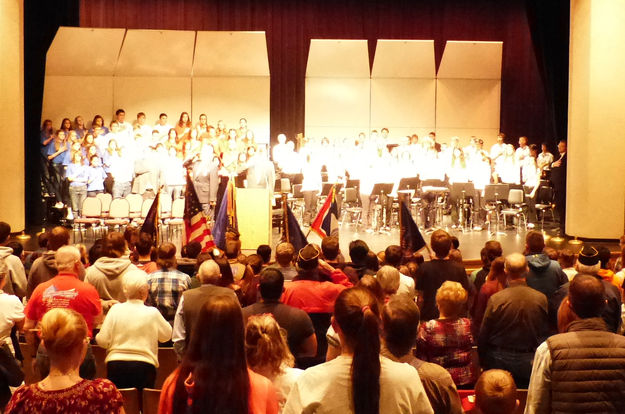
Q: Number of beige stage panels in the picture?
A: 6